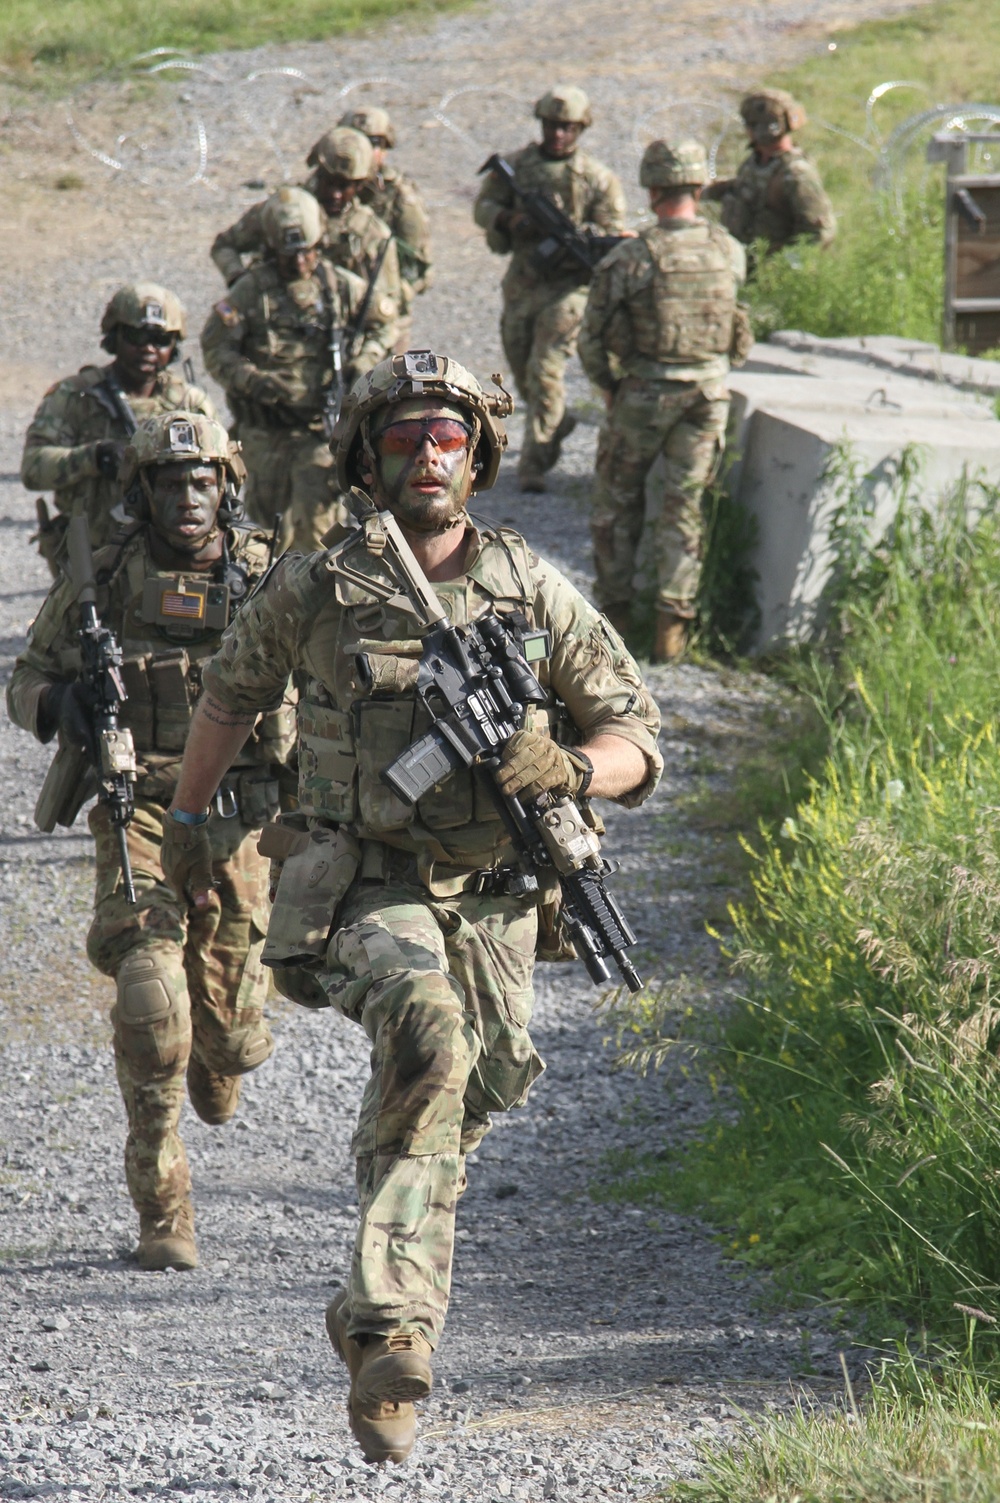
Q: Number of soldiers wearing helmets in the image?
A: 9